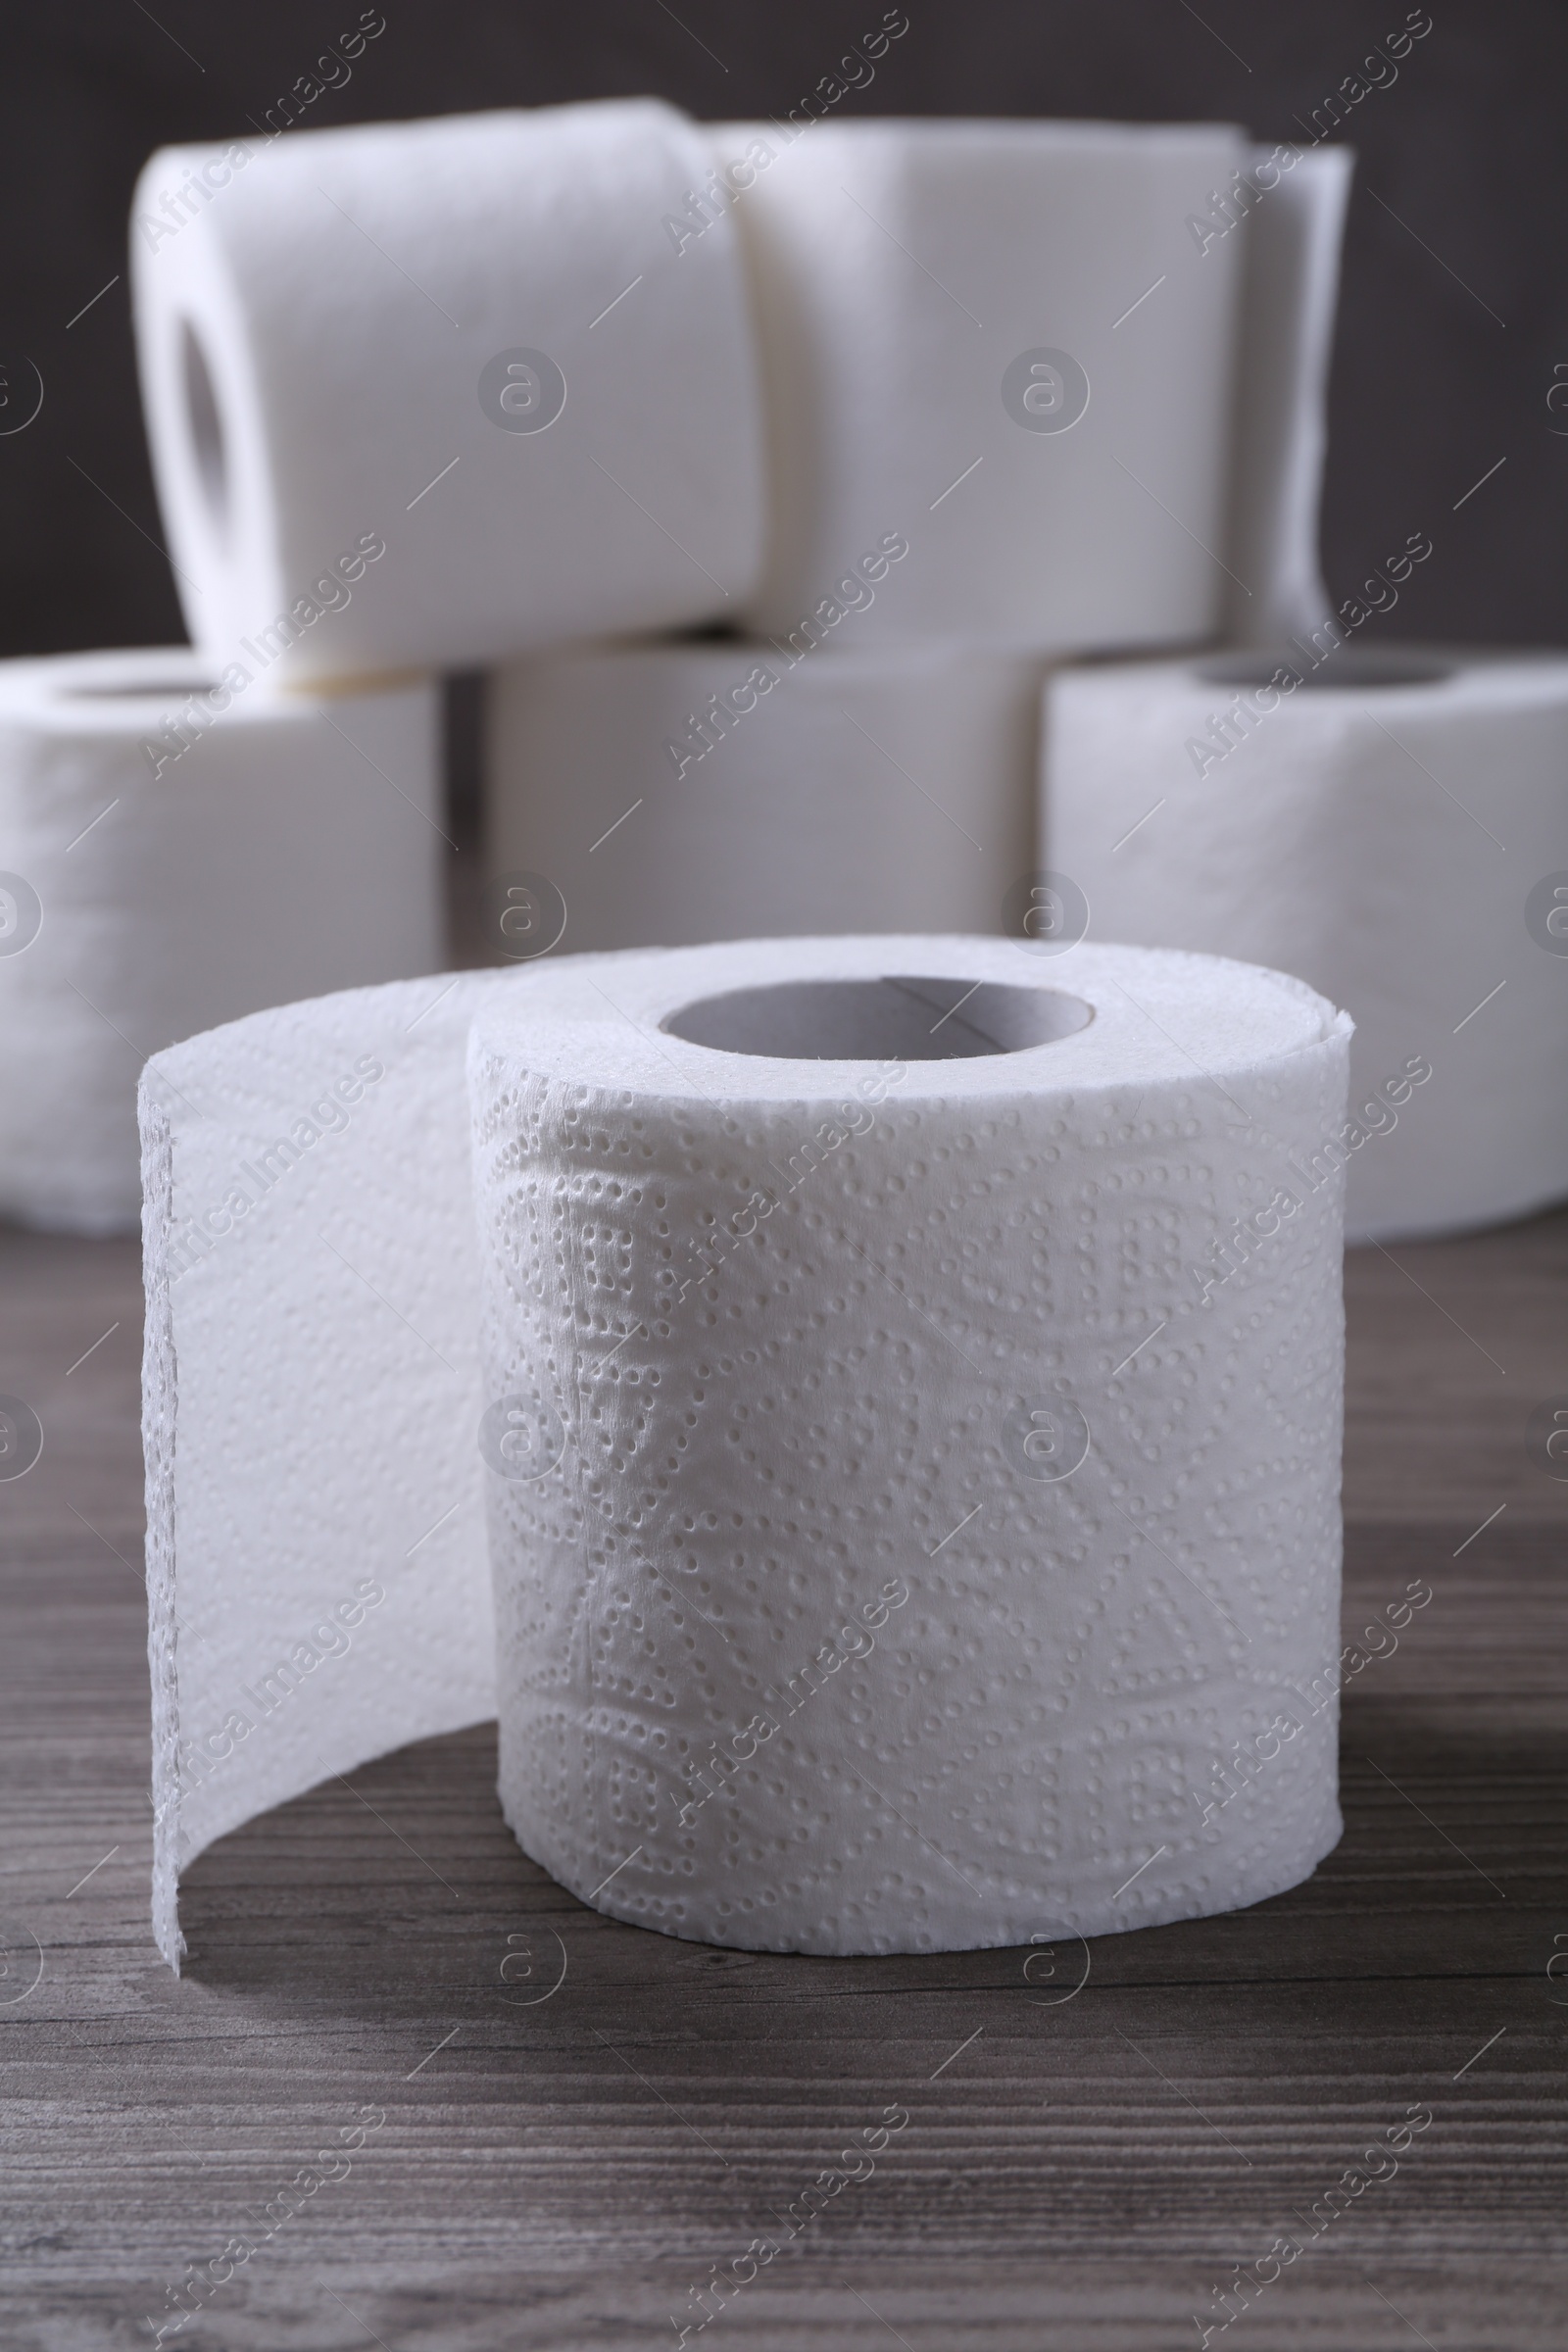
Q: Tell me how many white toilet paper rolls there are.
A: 6